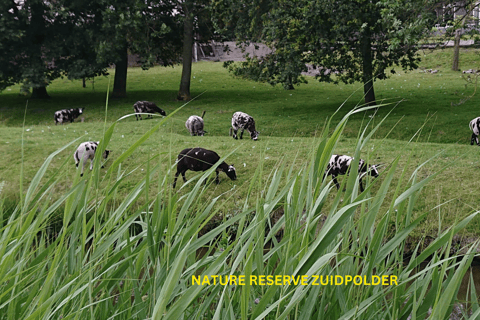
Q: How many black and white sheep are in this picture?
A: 8